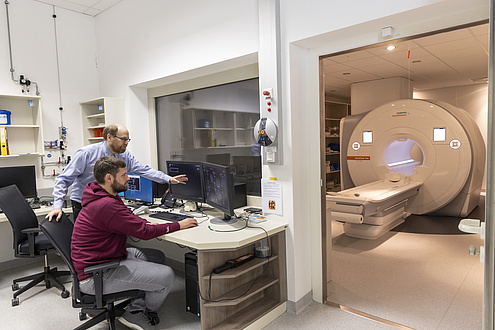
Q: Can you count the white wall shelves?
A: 2